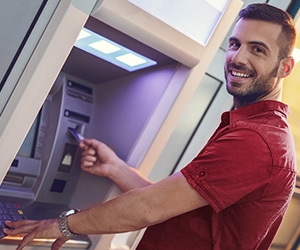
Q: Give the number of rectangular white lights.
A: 3